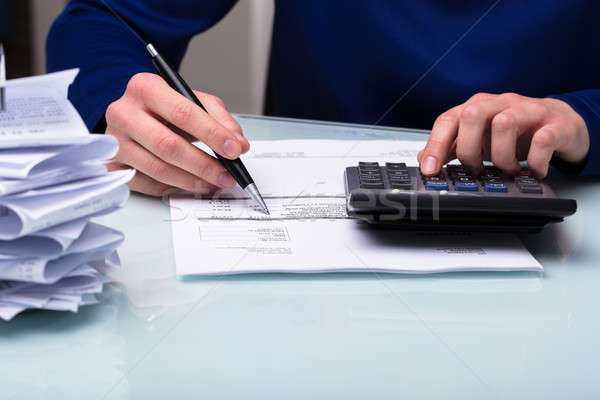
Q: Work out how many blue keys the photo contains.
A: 3